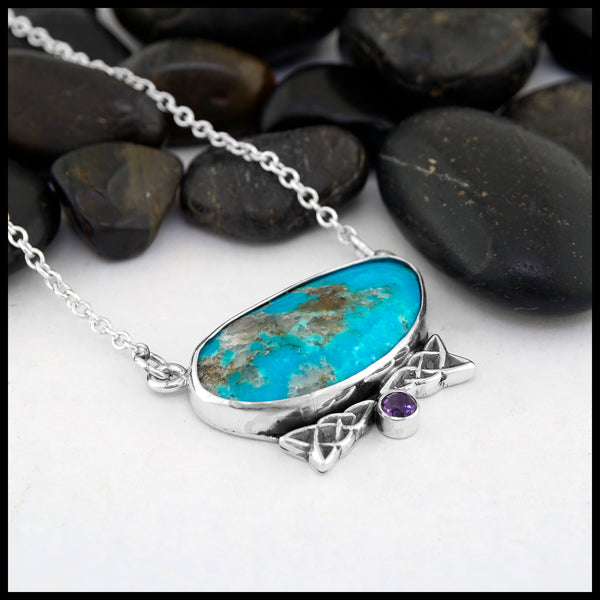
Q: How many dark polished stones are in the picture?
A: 12